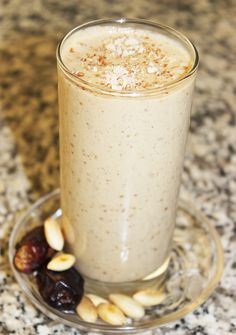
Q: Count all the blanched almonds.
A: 7